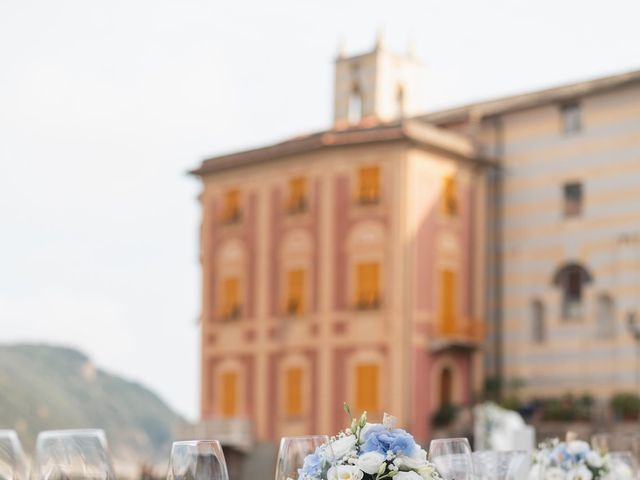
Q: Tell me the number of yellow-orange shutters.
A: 11